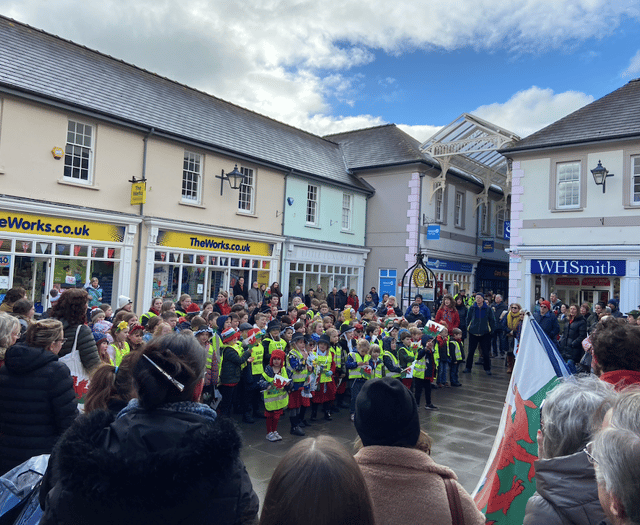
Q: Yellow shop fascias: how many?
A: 2